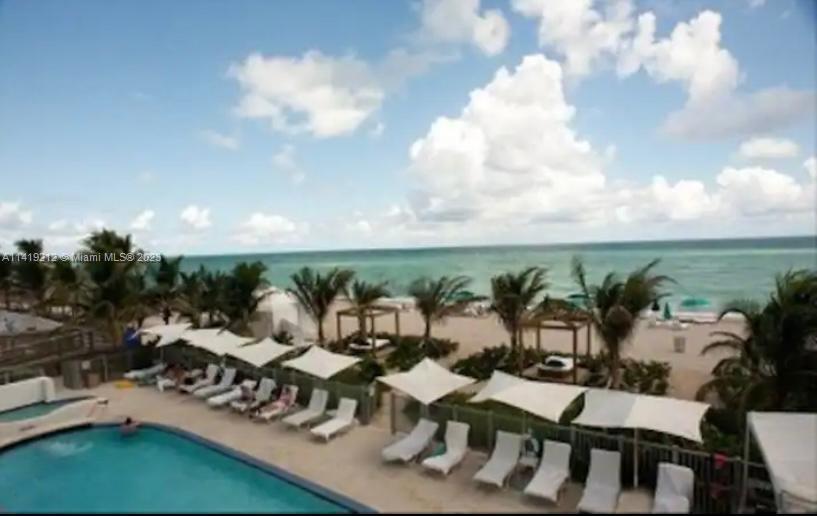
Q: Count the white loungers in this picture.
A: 15